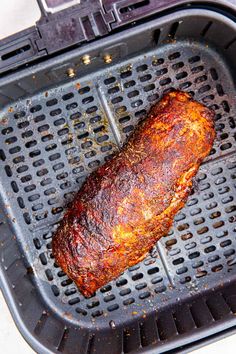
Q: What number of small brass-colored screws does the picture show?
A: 3